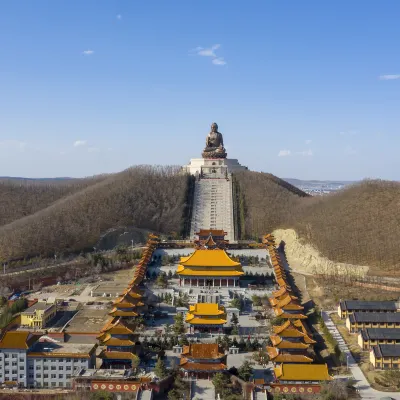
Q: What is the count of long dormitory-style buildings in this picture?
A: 4